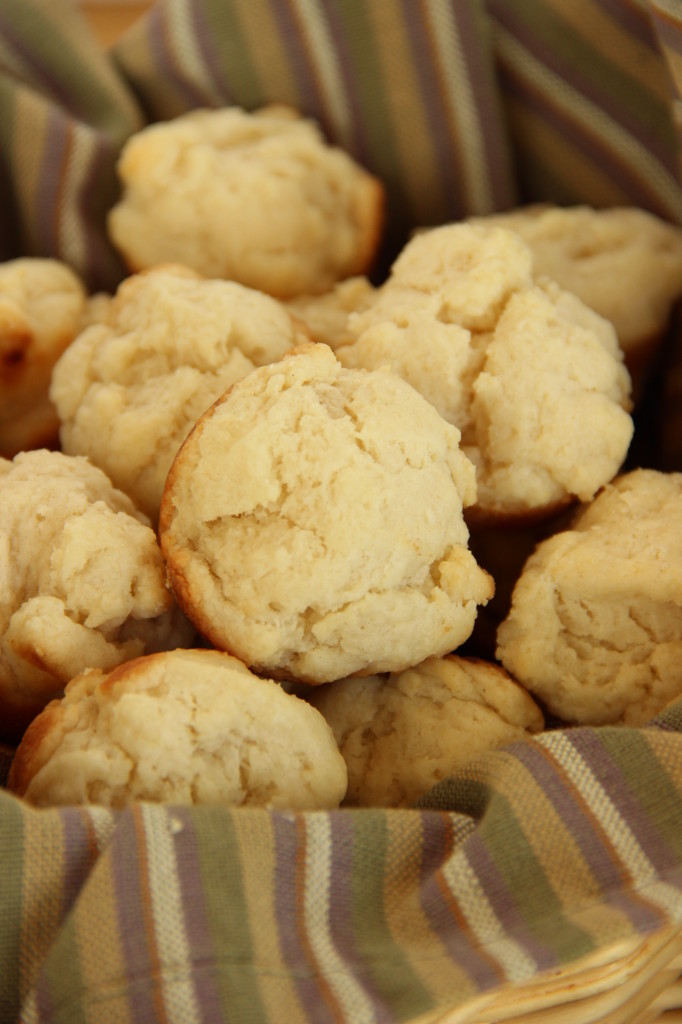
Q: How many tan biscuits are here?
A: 11